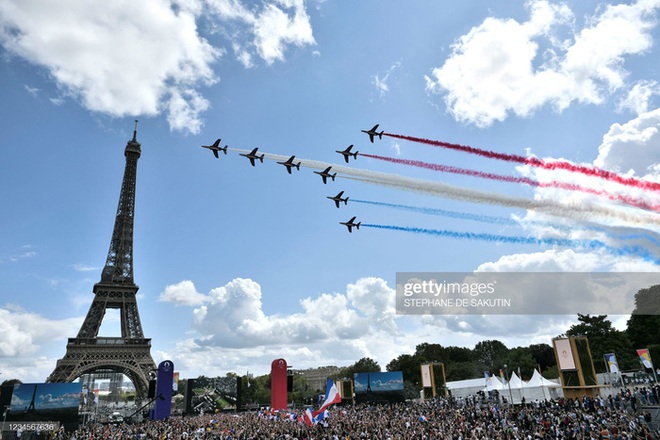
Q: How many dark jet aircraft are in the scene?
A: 8